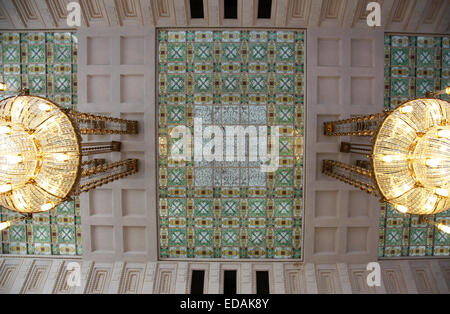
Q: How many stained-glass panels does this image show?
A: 3